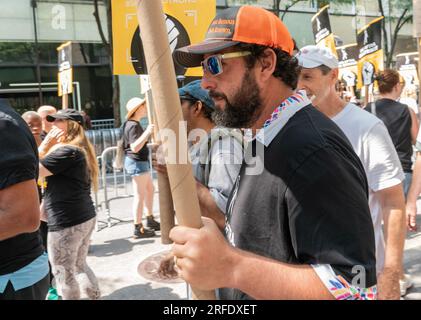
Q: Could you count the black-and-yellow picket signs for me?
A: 6